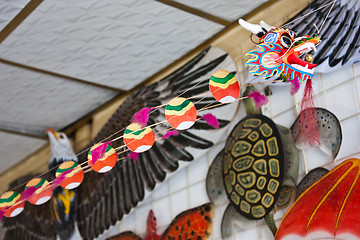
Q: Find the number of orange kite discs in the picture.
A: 7